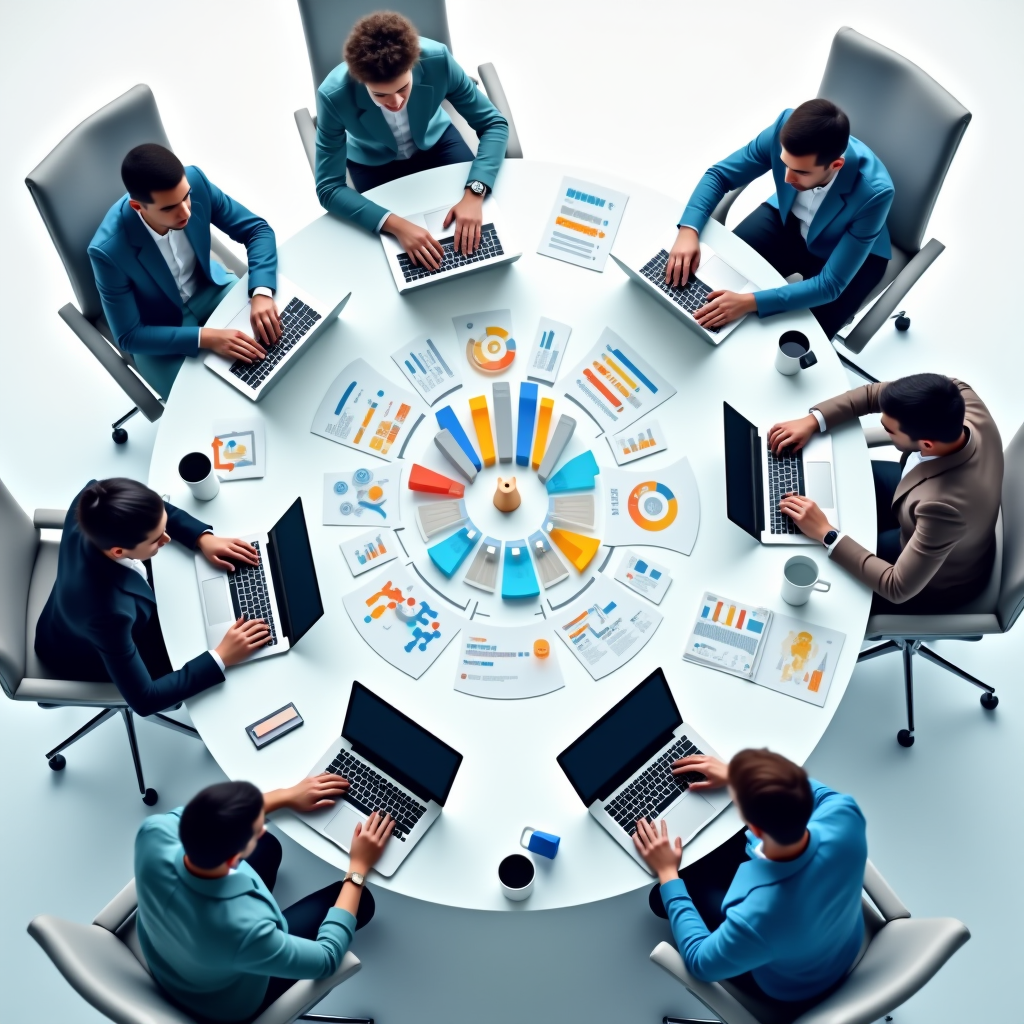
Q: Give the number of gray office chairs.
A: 7